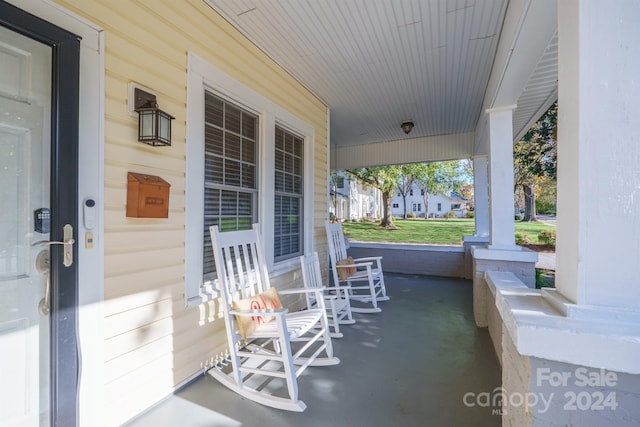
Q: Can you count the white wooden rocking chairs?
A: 3